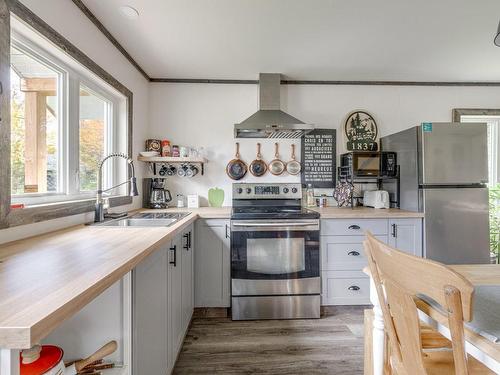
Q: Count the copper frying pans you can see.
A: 4